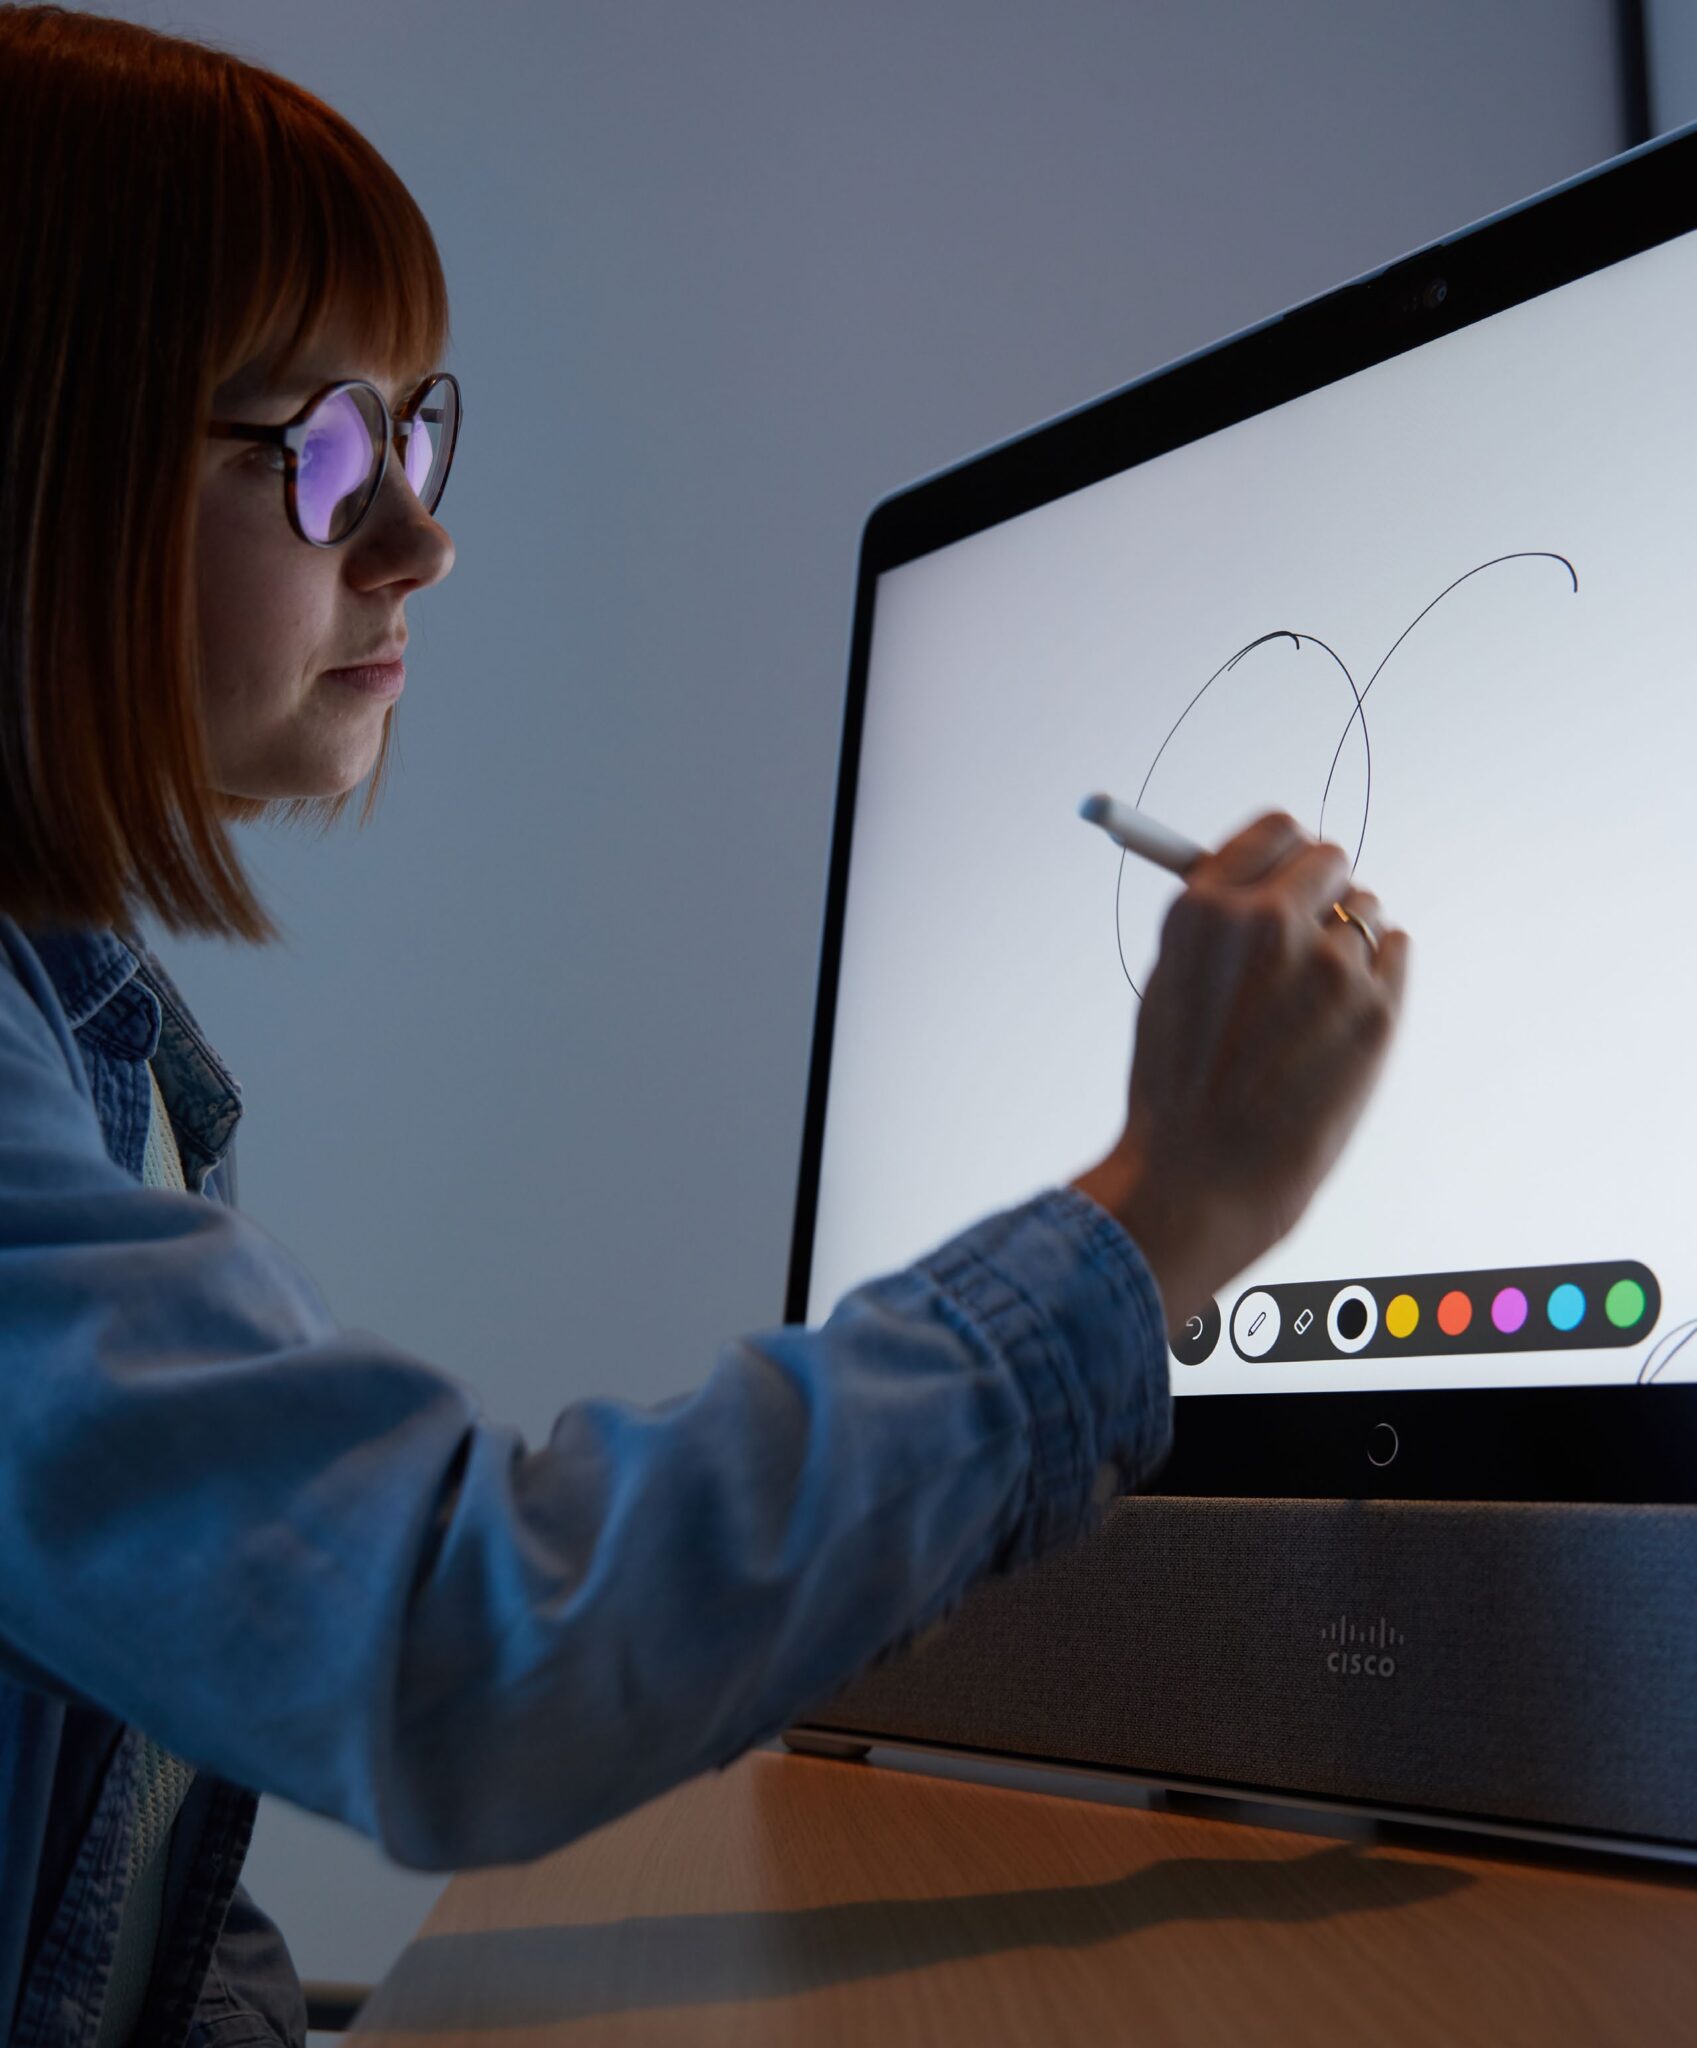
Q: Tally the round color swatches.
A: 6